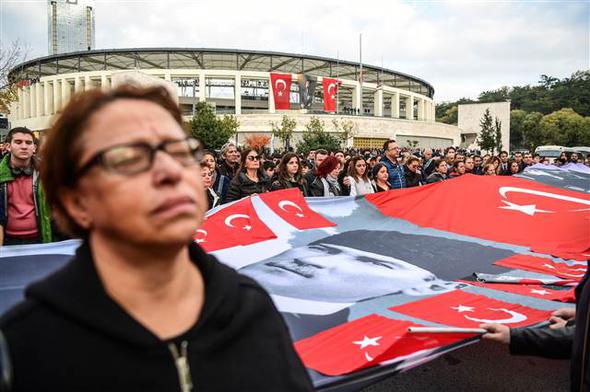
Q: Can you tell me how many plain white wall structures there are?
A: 1